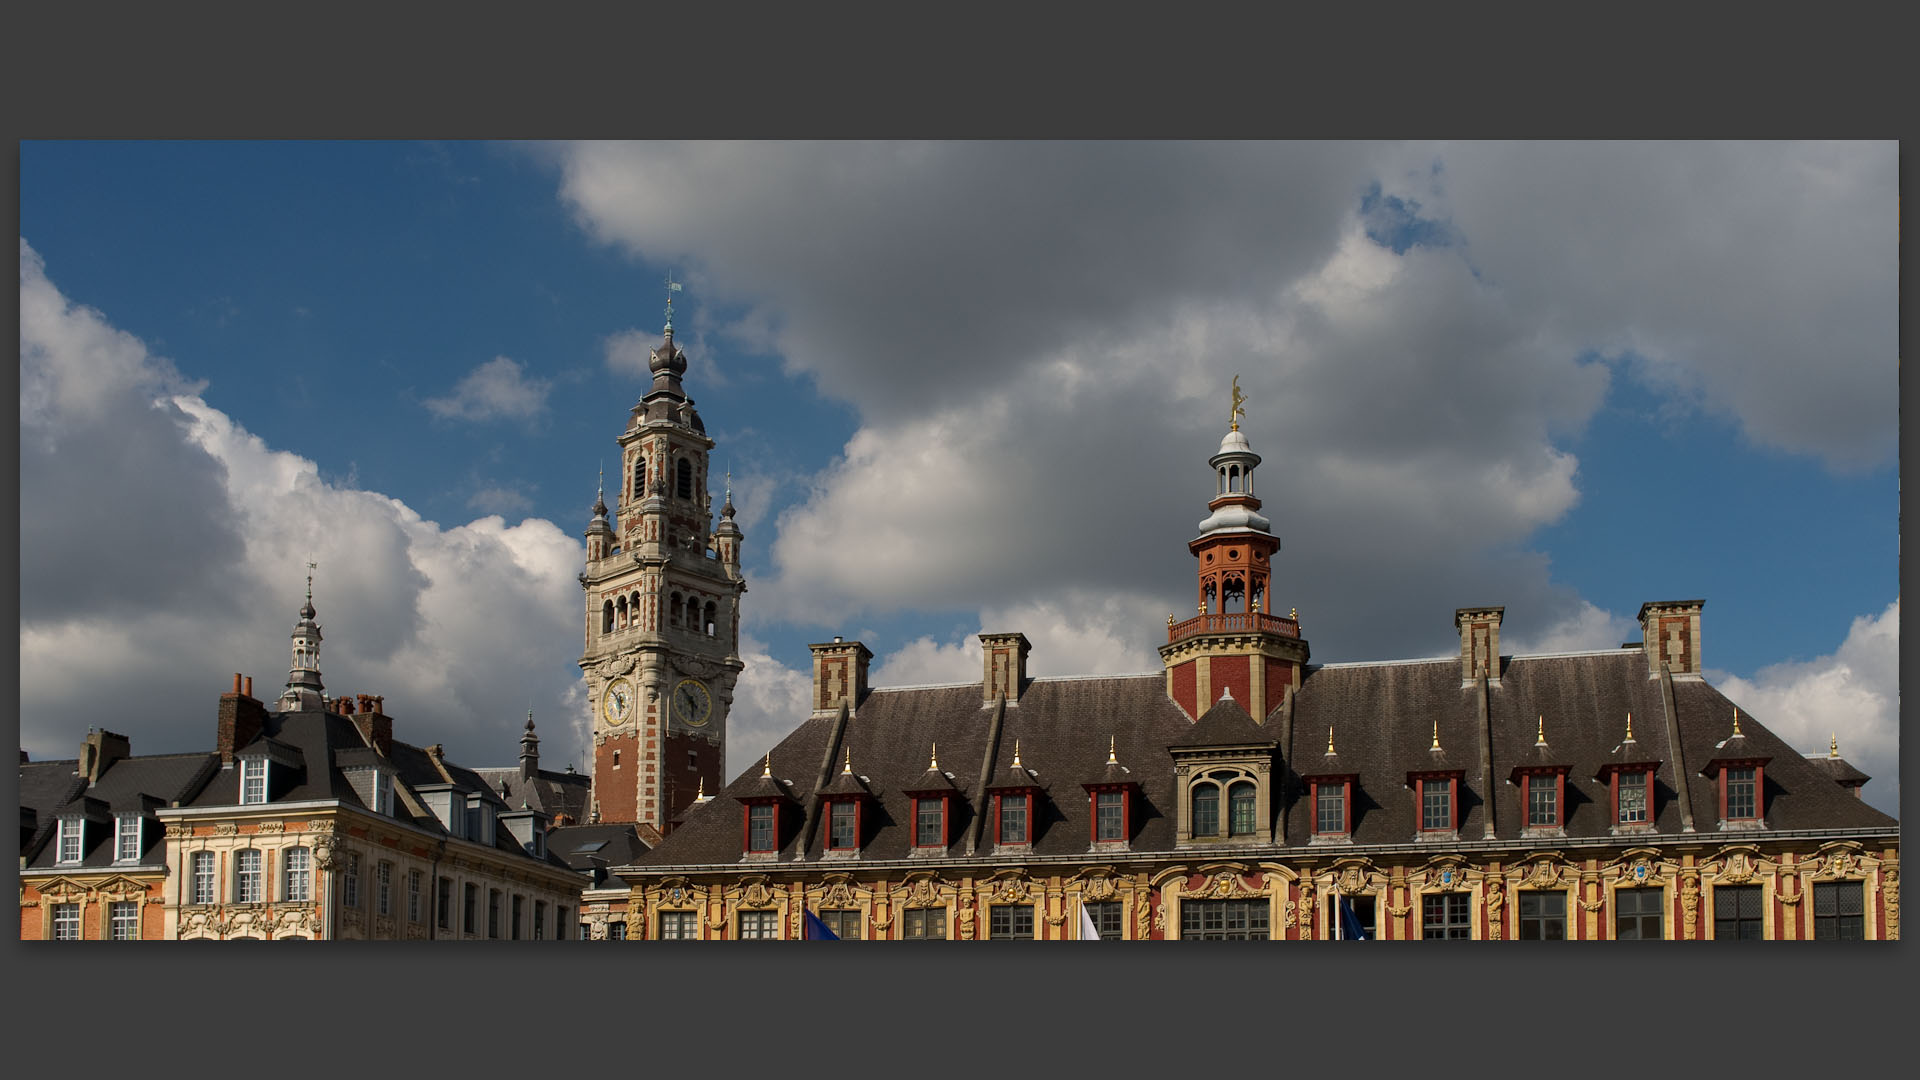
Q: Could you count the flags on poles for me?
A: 3